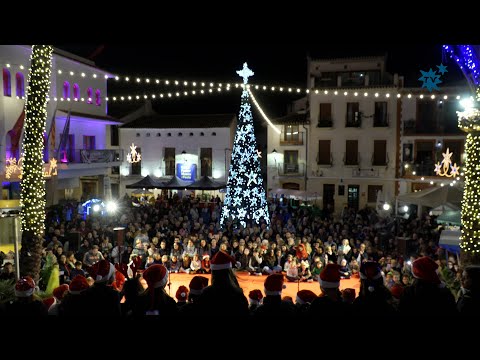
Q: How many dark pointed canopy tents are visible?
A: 3